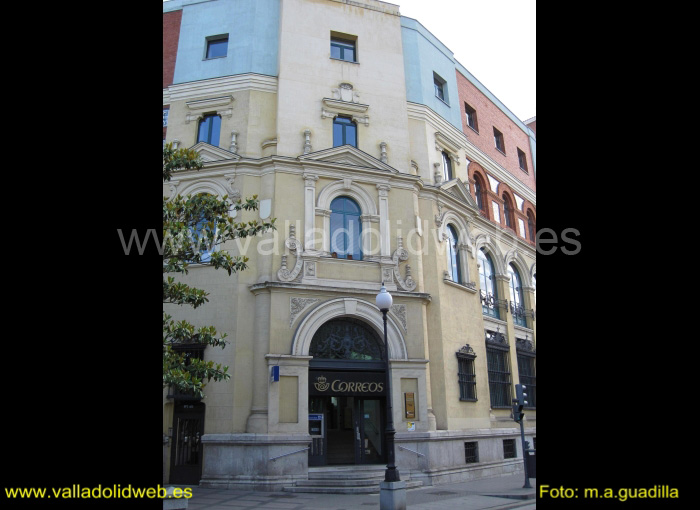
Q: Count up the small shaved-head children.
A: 0